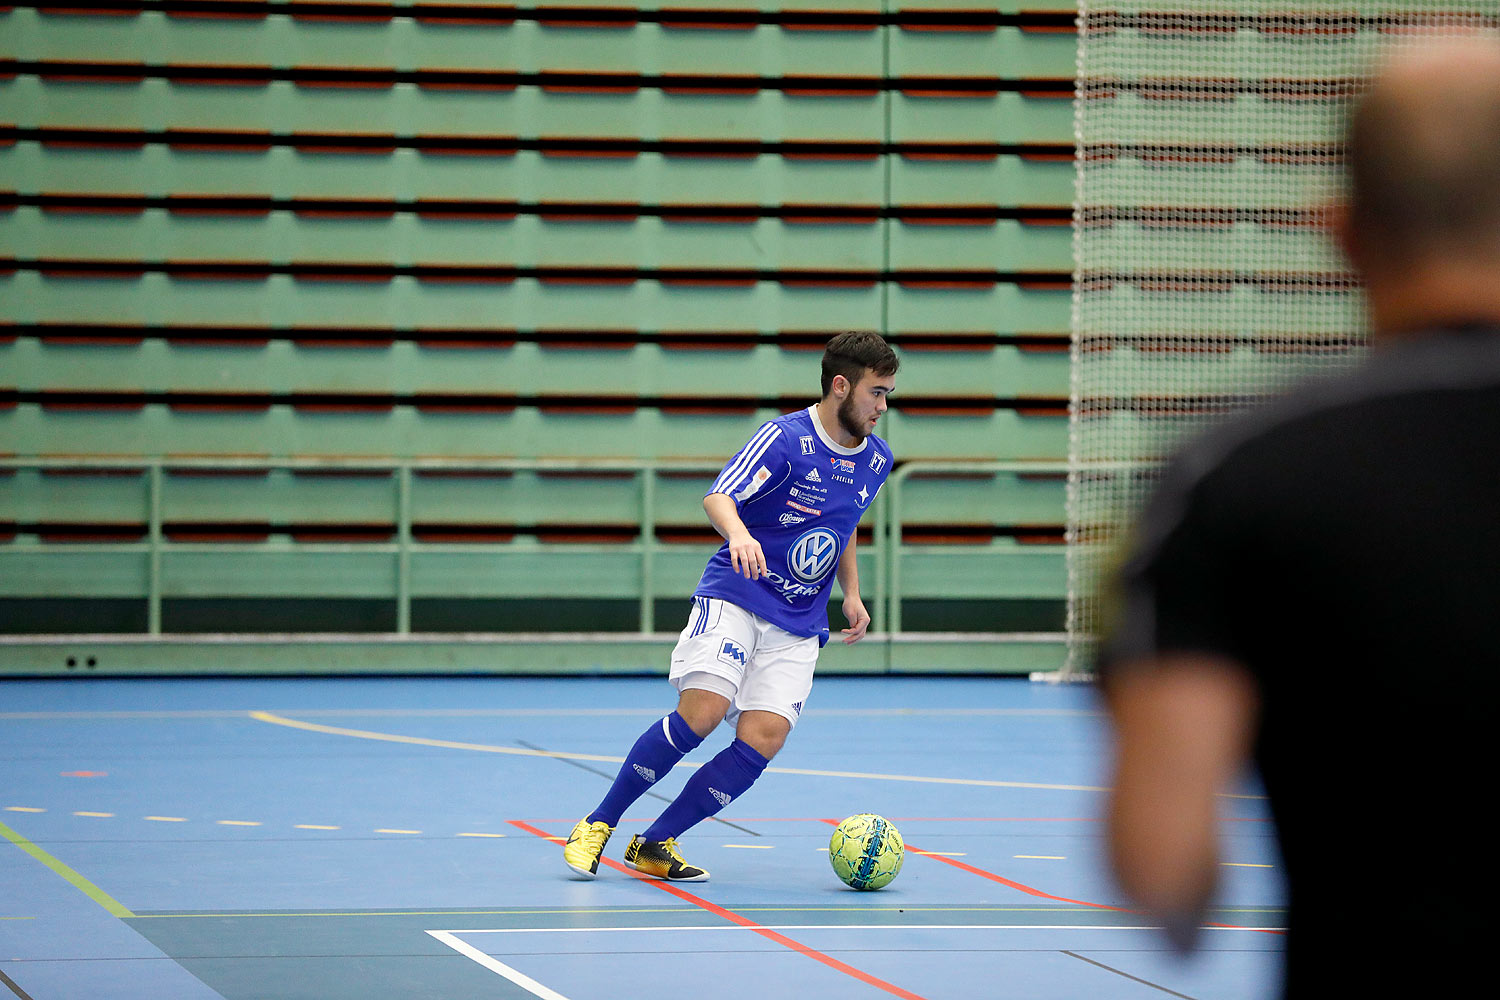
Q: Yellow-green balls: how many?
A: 1